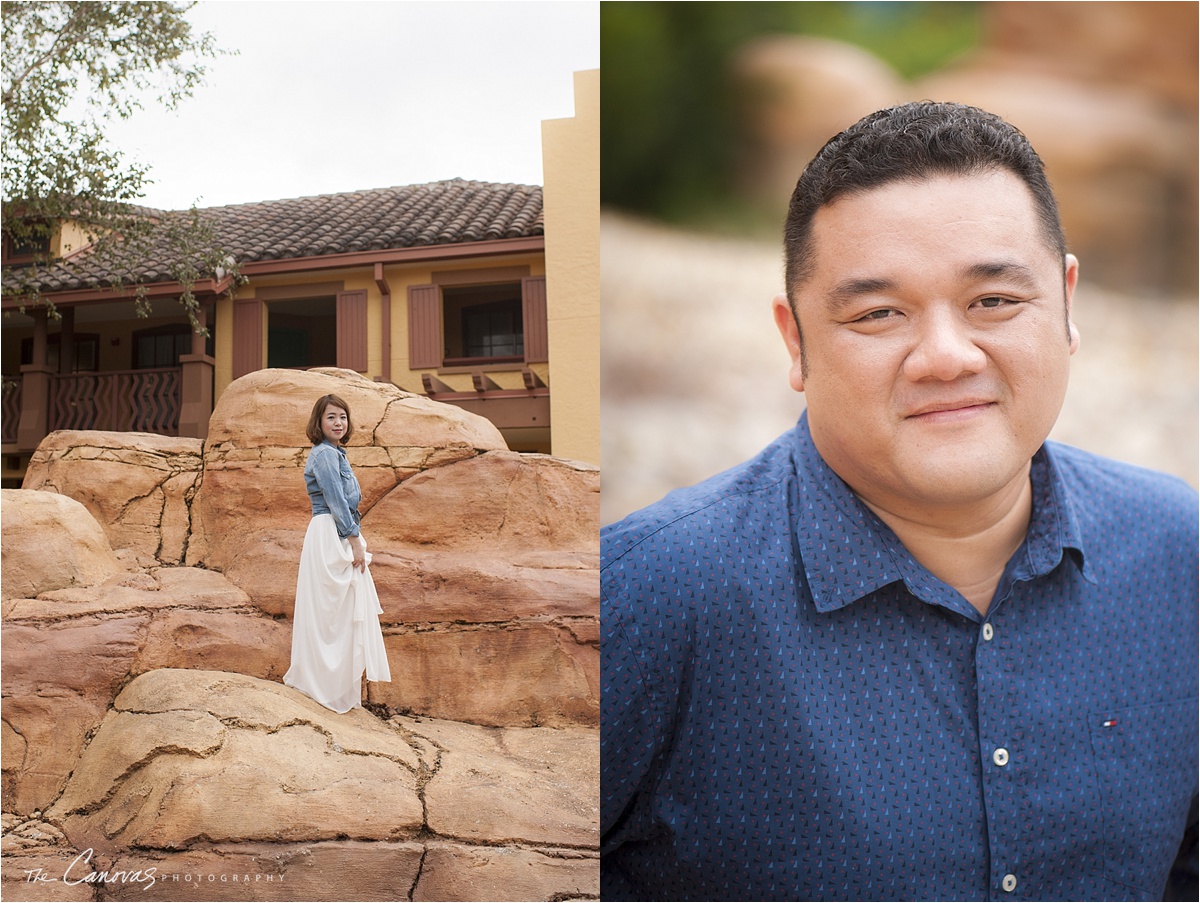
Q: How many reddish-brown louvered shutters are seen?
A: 4